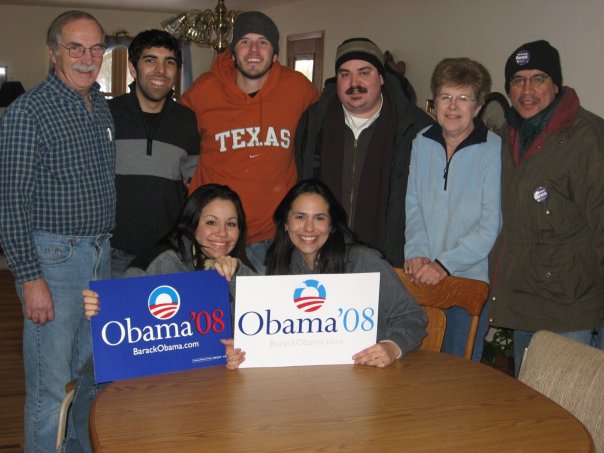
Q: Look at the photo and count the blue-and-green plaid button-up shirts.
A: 1